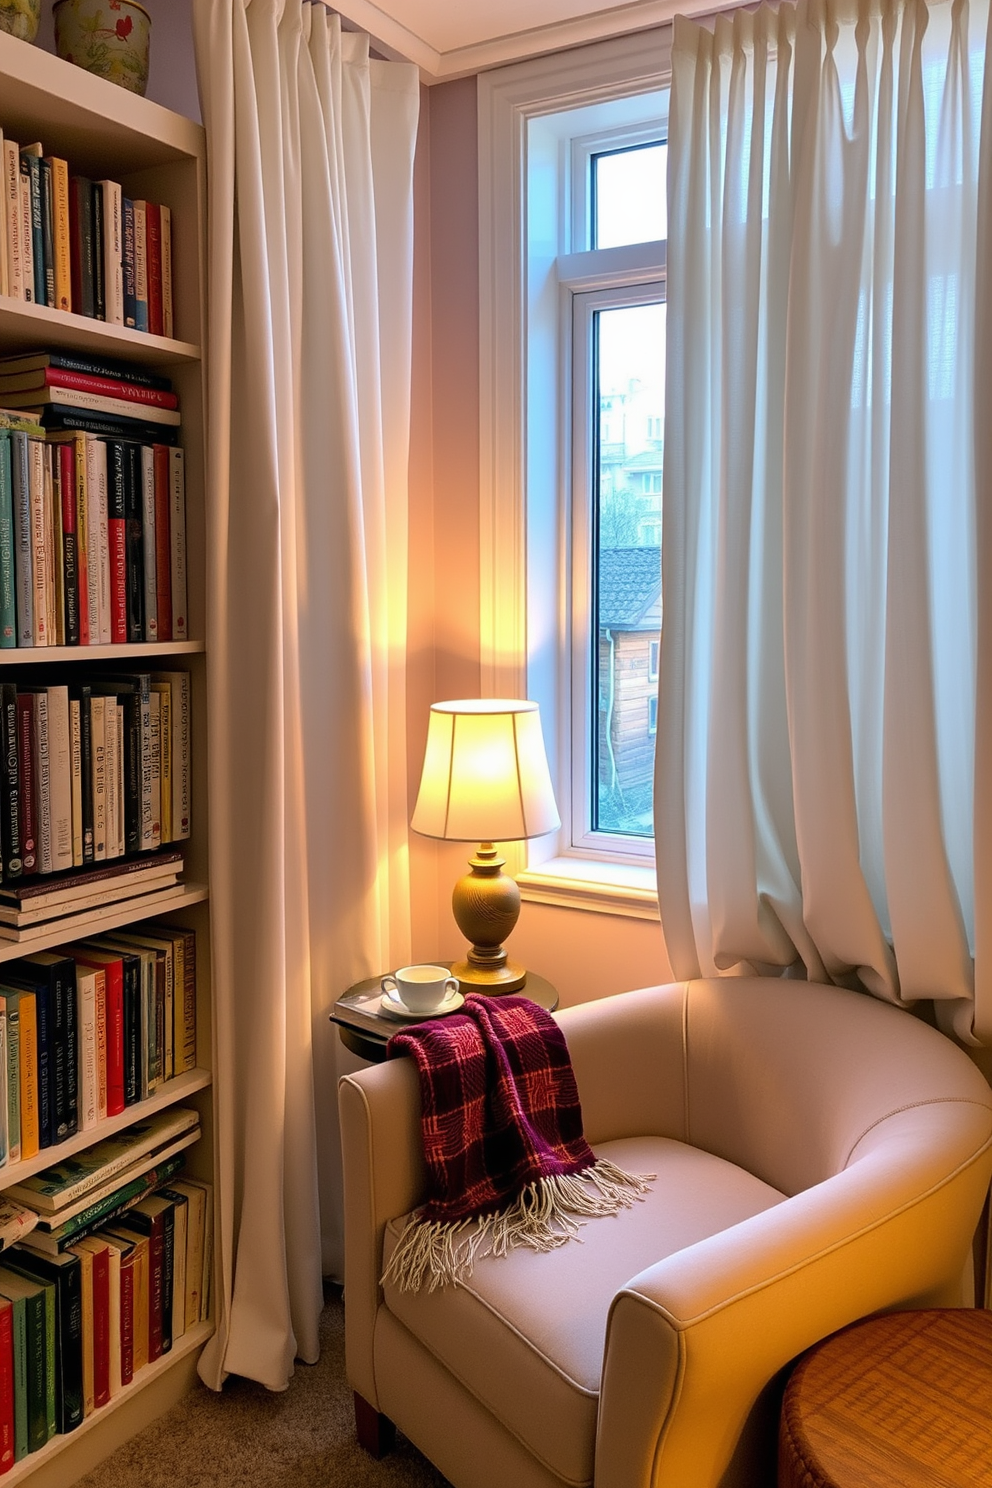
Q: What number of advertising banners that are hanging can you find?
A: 0